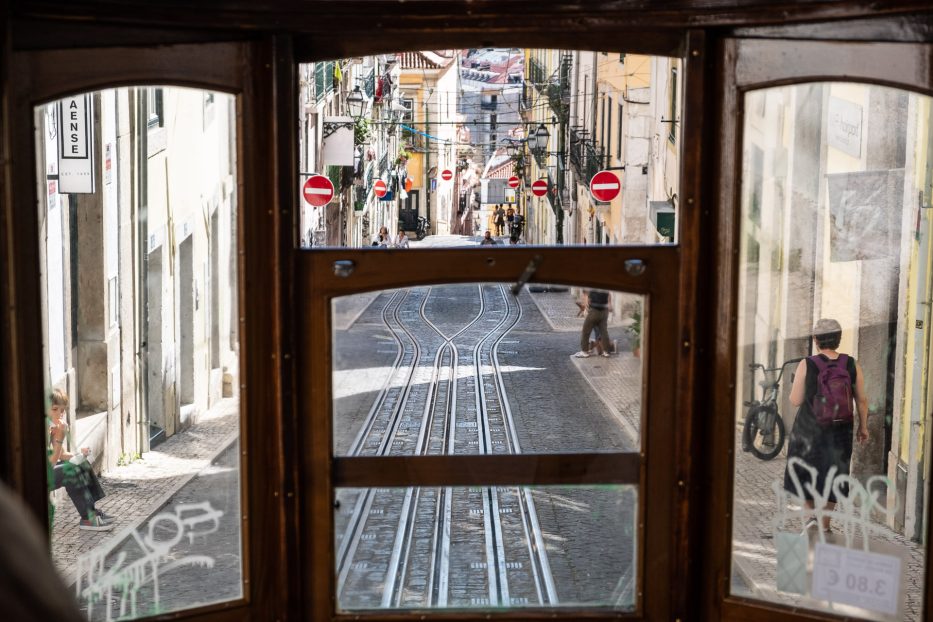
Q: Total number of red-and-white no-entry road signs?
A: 6